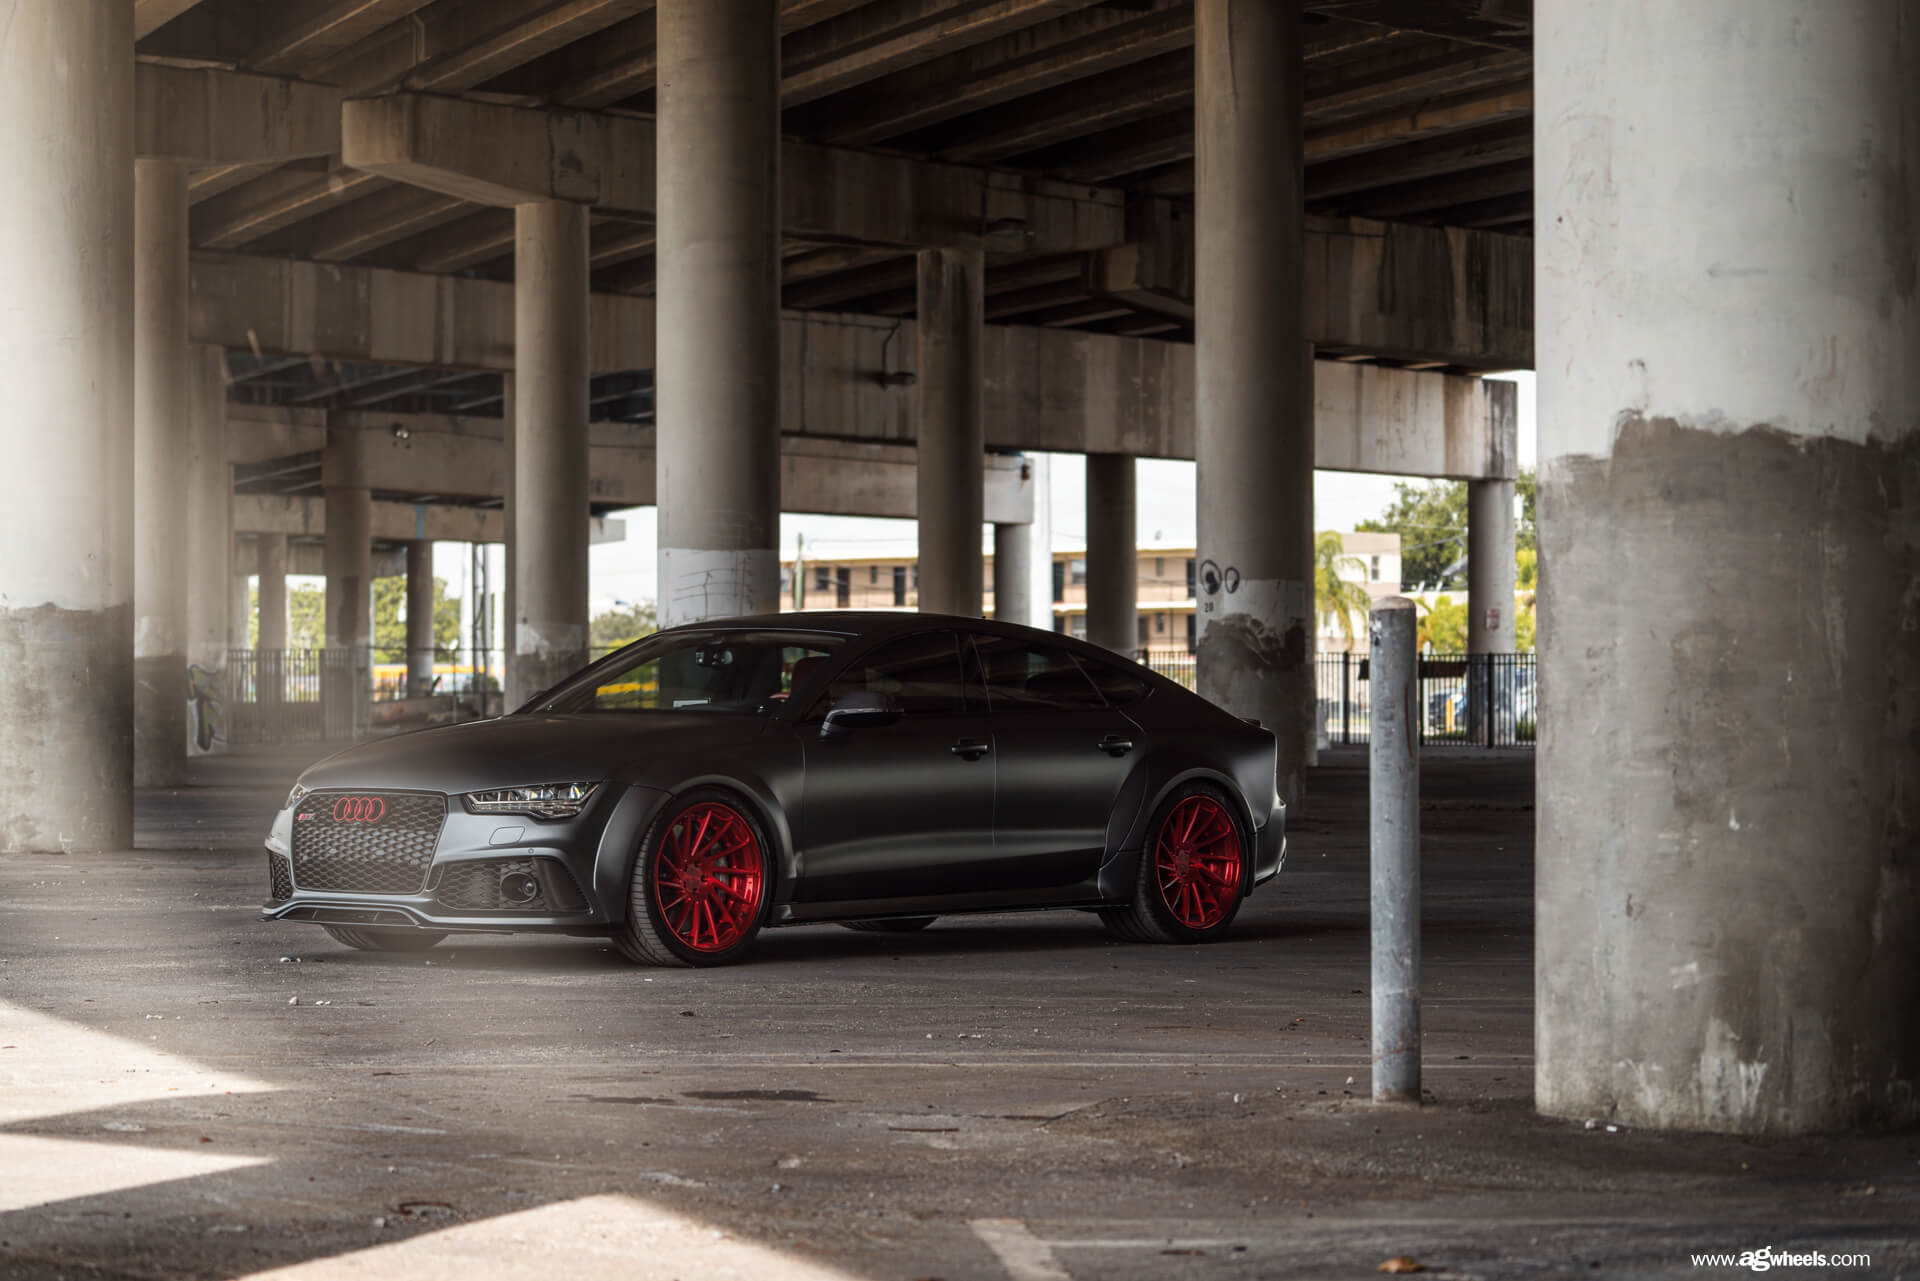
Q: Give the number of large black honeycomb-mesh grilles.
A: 1